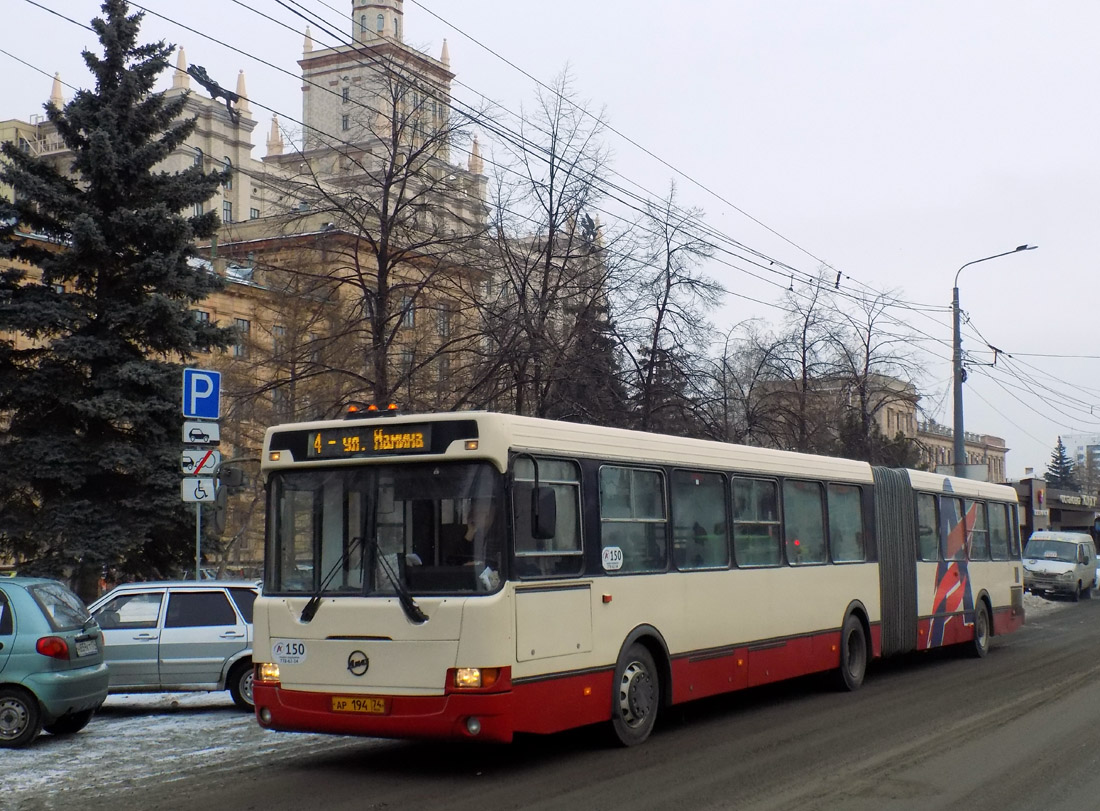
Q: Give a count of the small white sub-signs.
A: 3